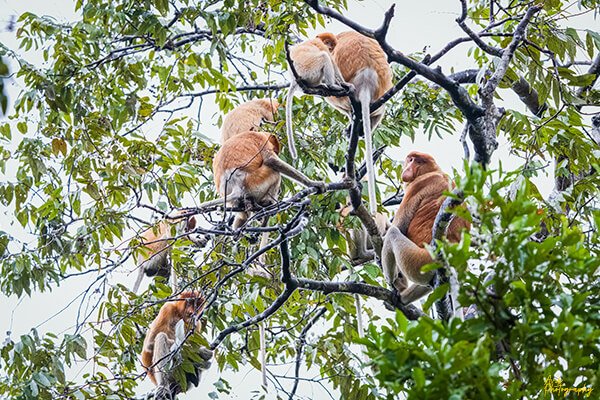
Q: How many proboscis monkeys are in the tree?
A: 8